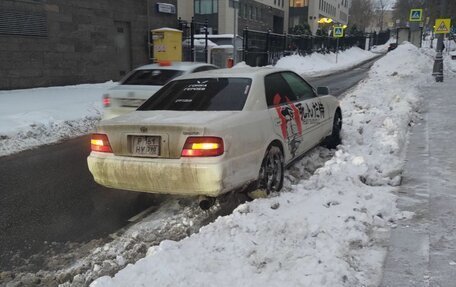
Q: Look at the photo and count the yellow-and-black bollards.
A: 0